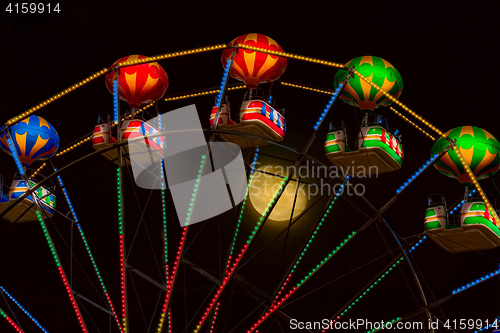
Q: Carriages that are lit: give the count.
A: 5